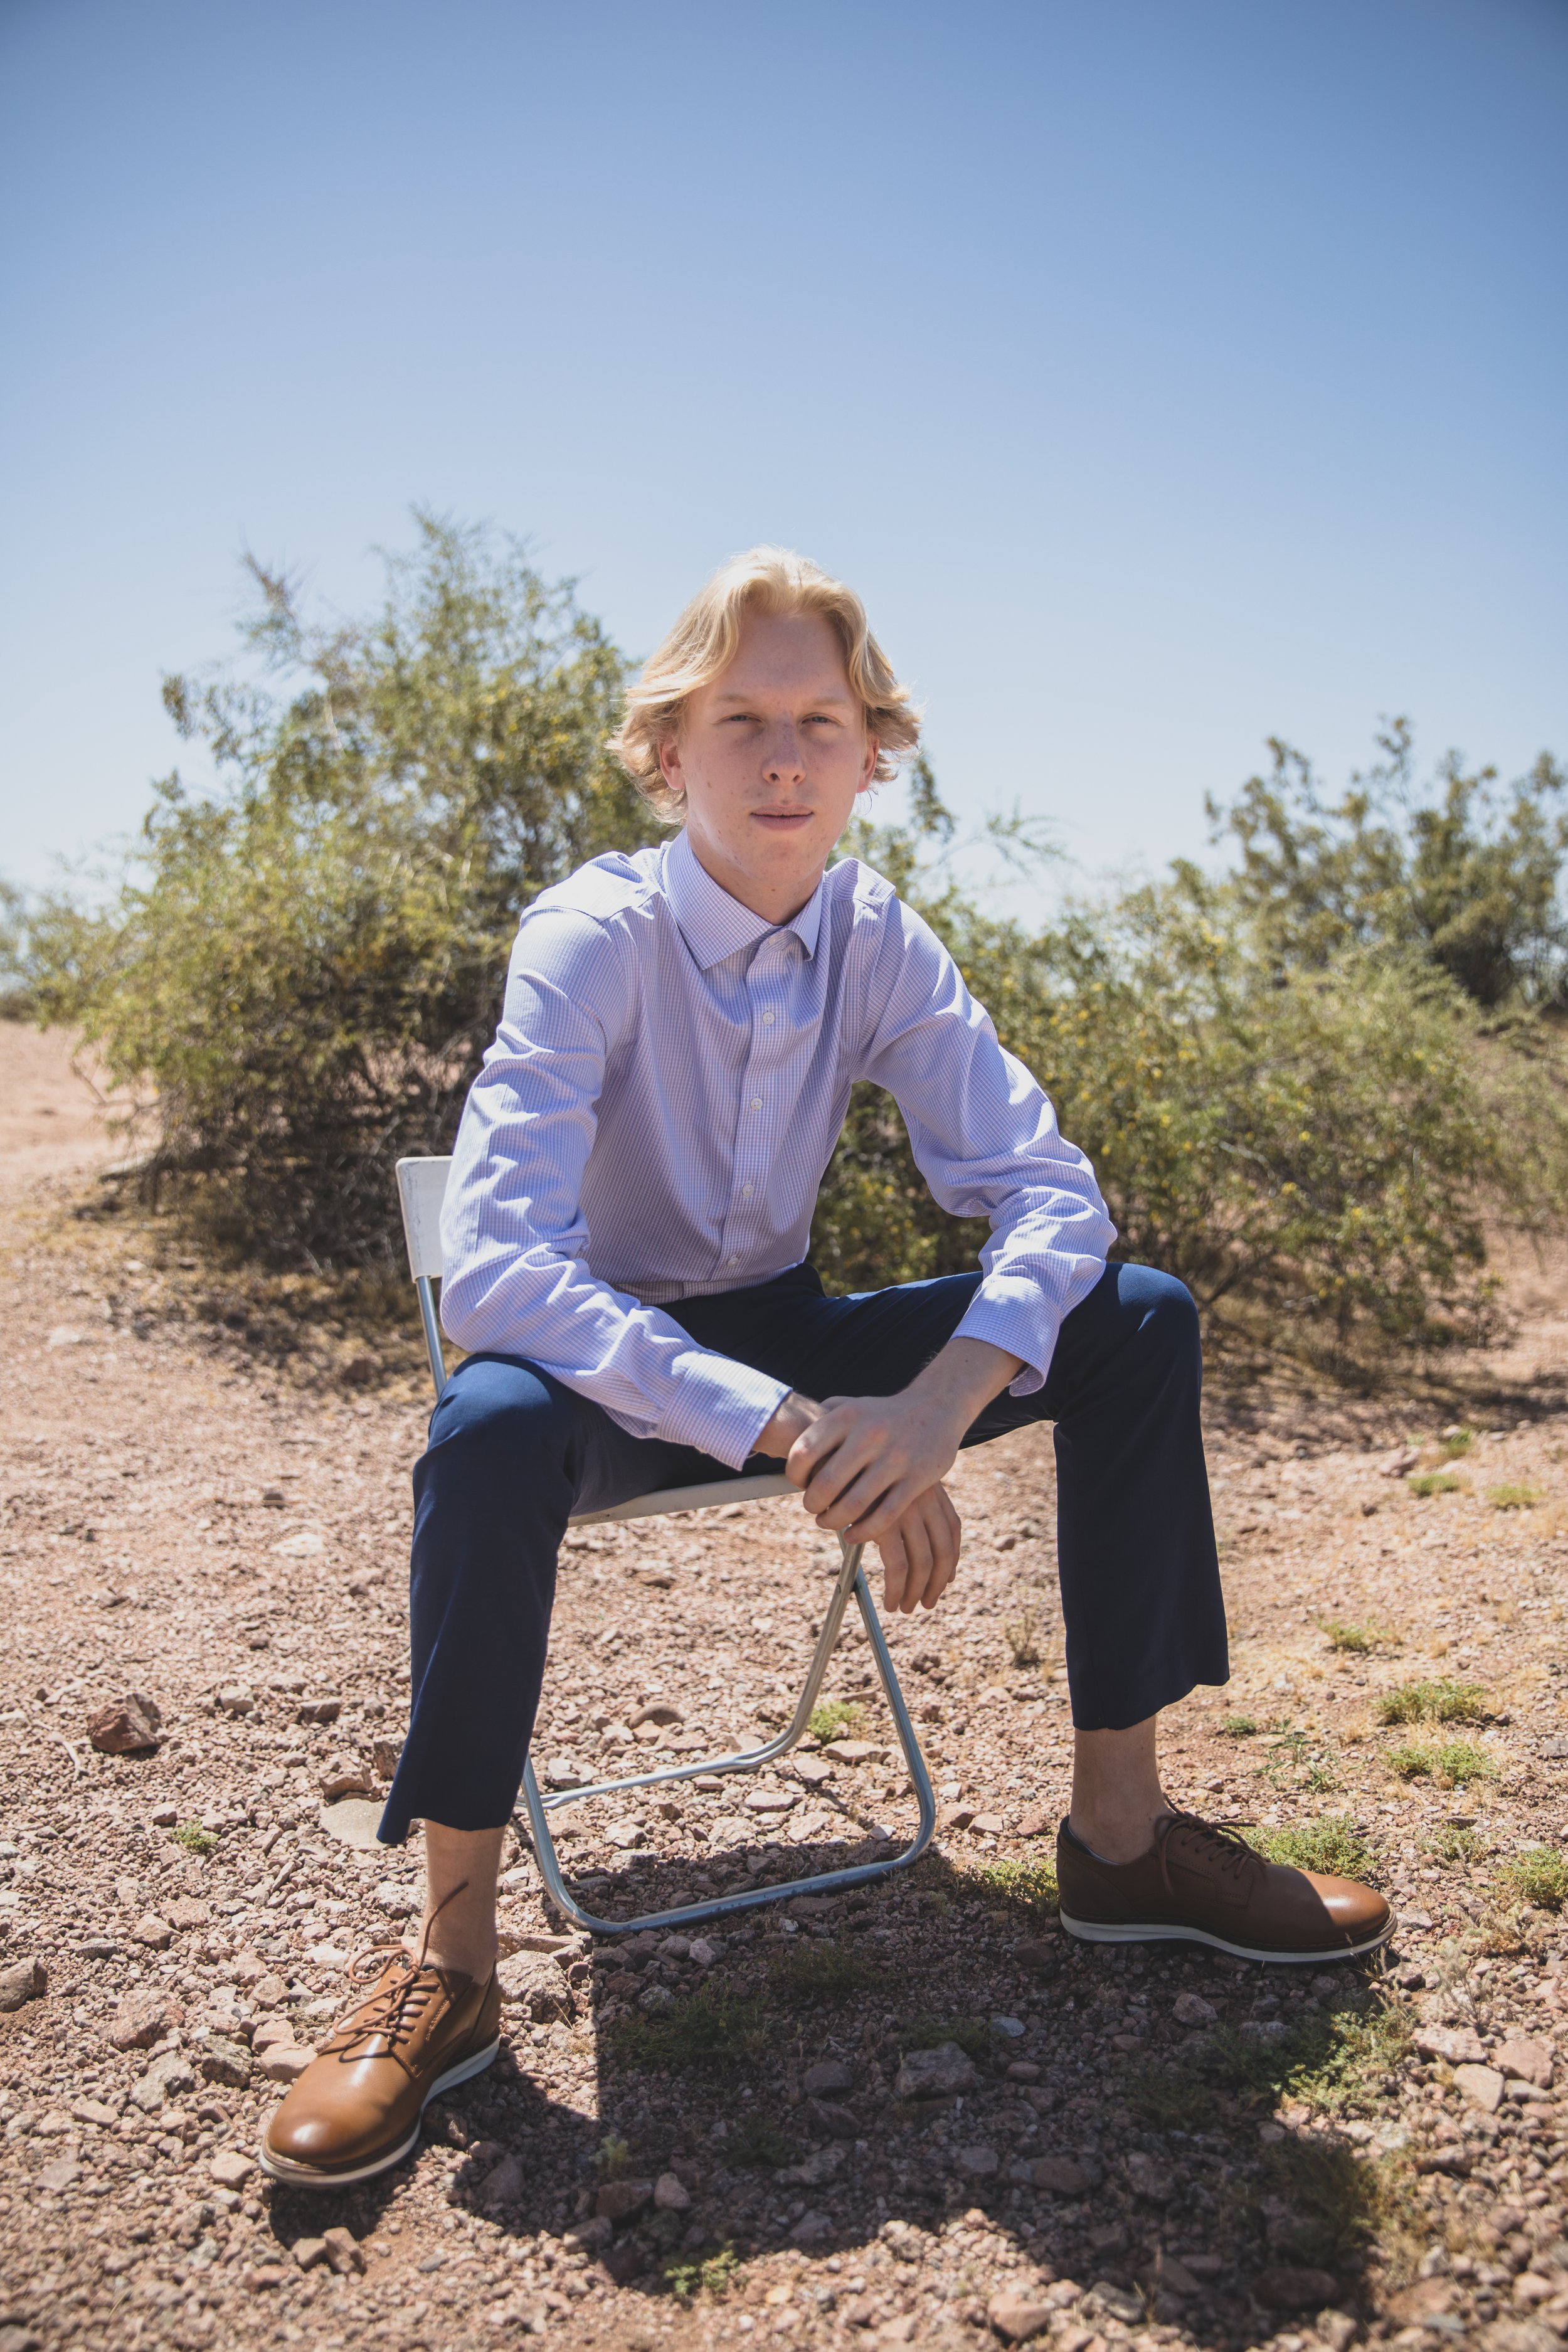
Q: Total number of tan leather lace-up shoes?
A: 2